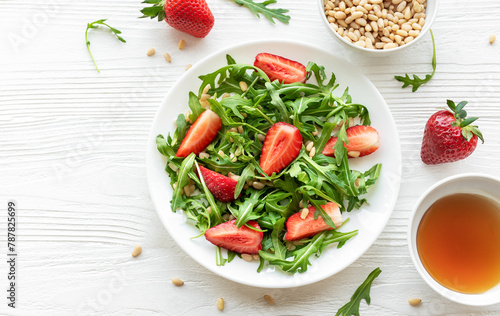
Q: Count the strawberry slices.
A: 7